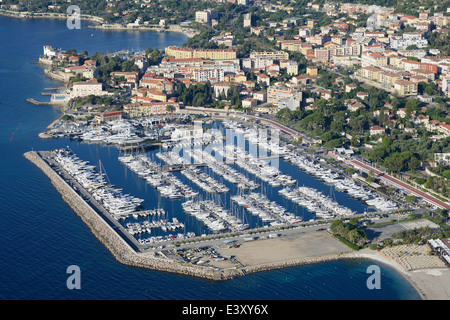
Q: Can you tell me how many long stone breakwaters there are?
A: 1